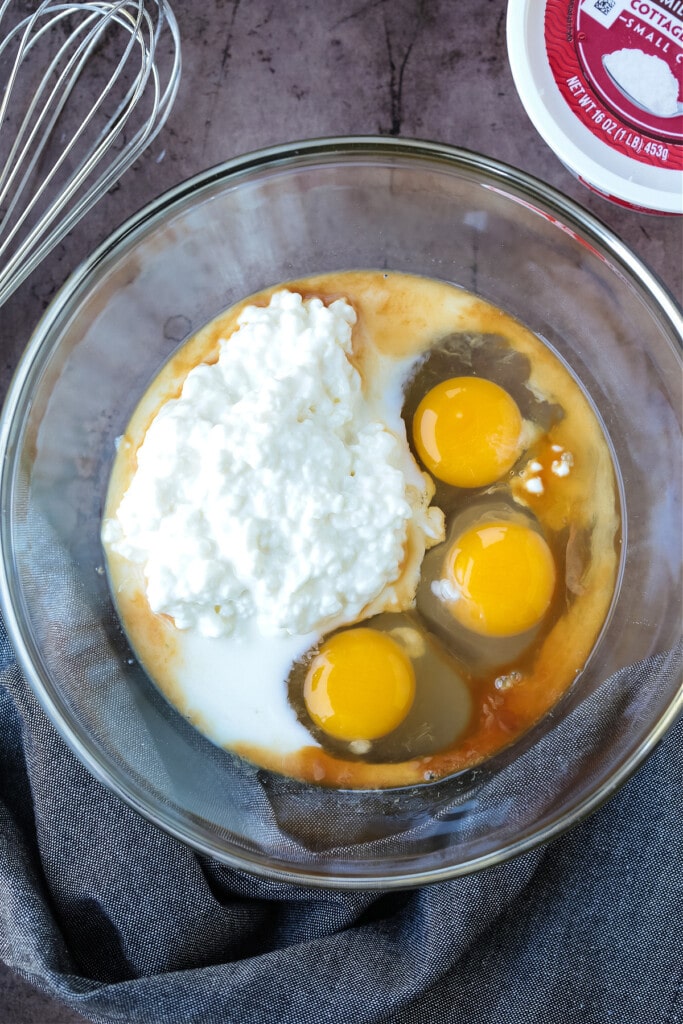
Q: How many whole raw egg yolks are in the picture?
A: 3